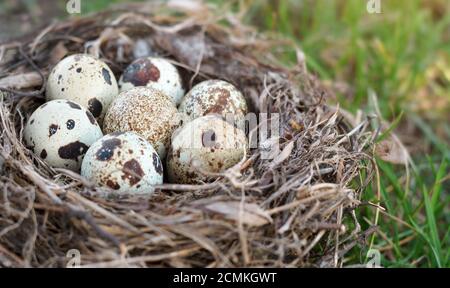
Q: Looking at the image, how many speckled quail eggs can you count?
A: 7